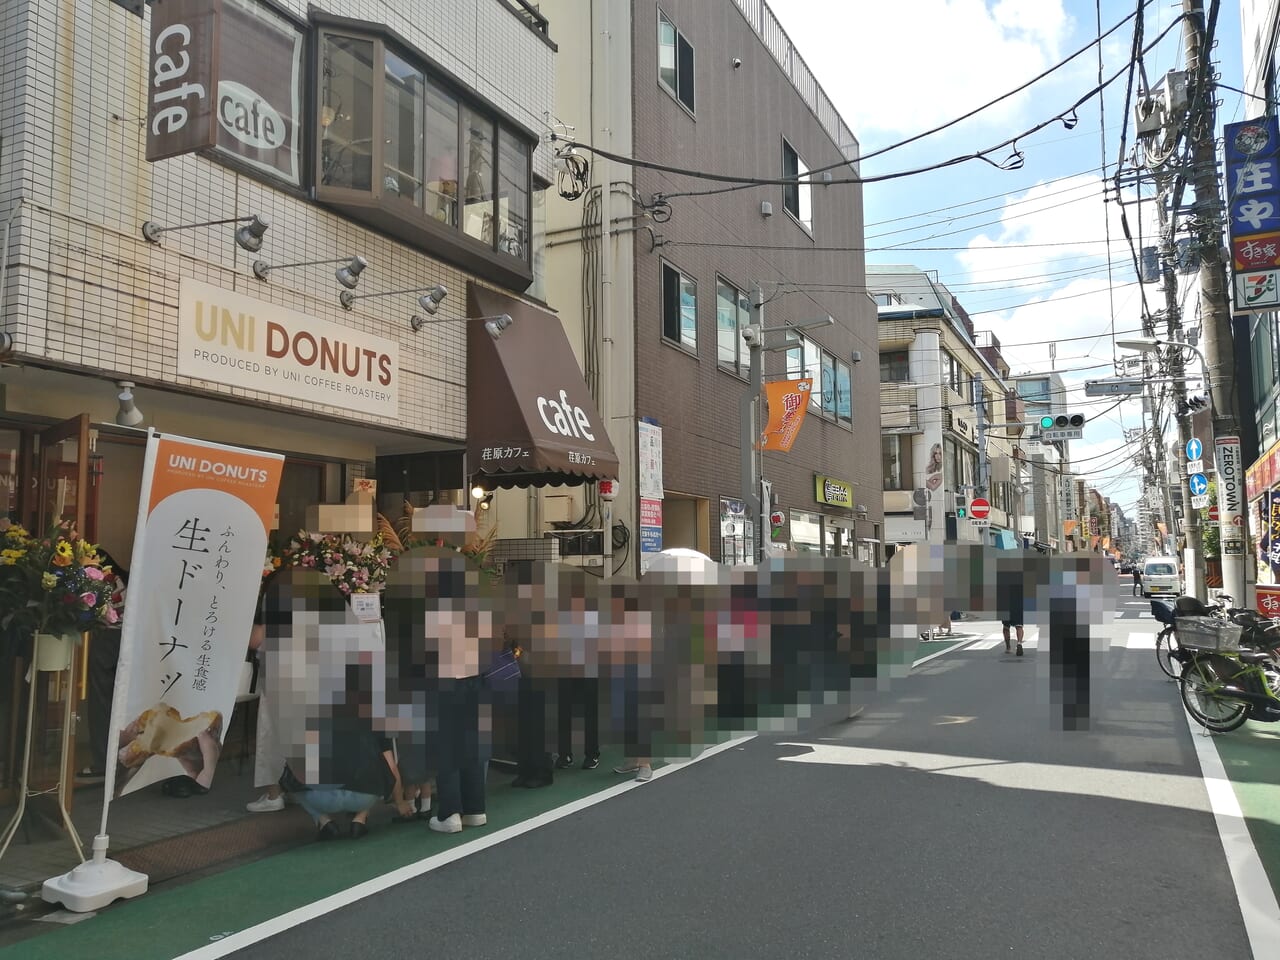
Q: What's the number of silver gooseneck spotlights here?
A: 4